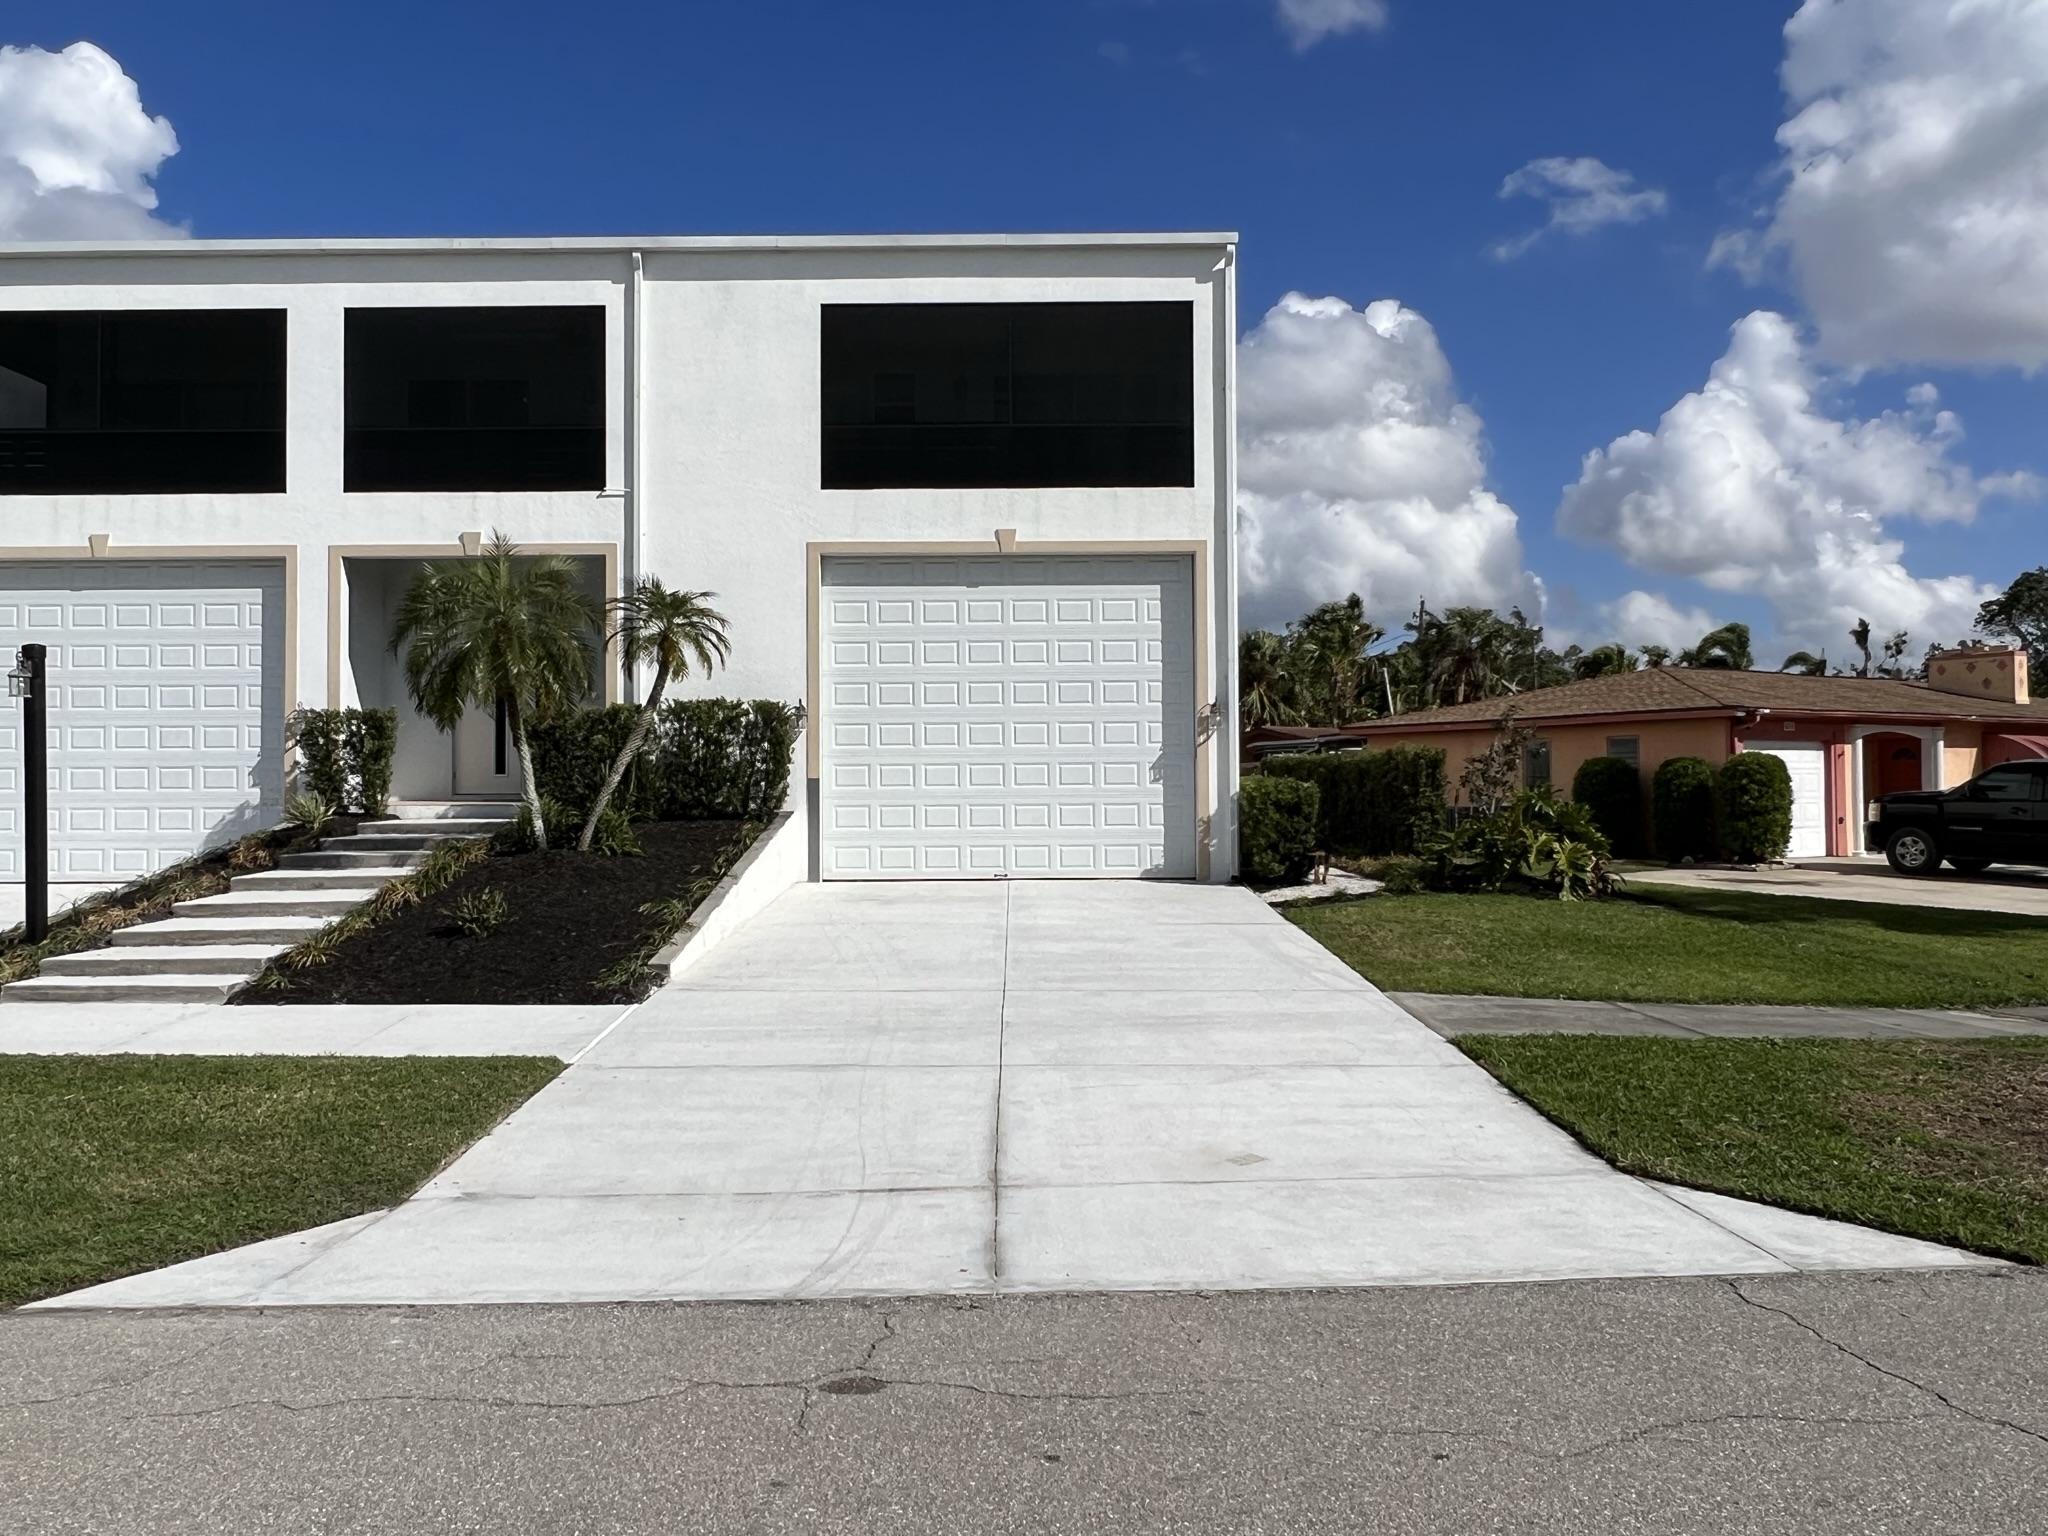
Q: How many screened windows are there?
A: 3